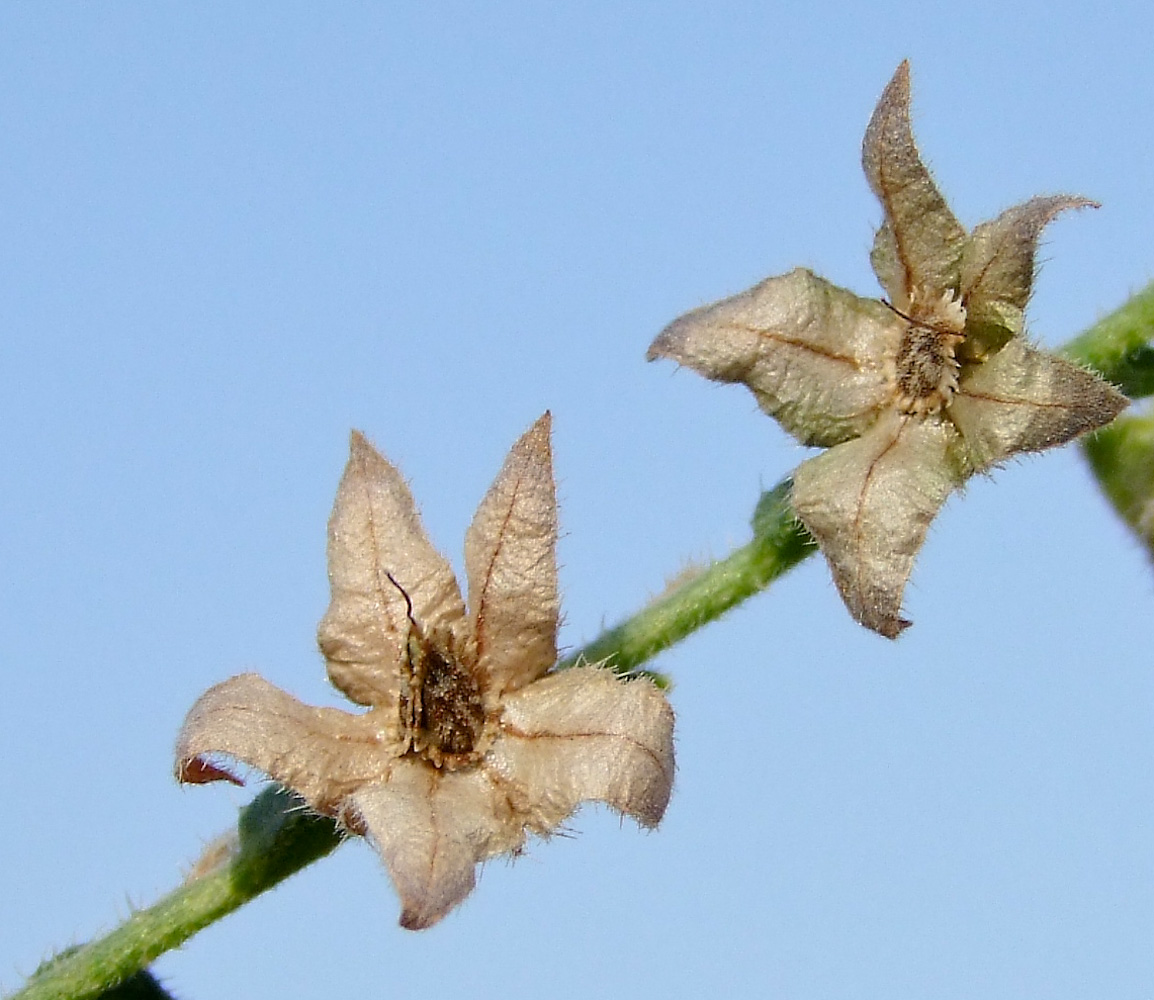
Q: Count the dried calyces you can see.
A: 2